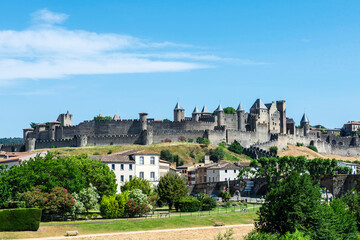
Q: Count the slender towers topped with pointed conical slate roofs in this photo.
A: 6